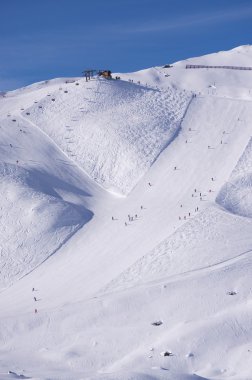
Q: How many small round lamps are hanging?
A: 0